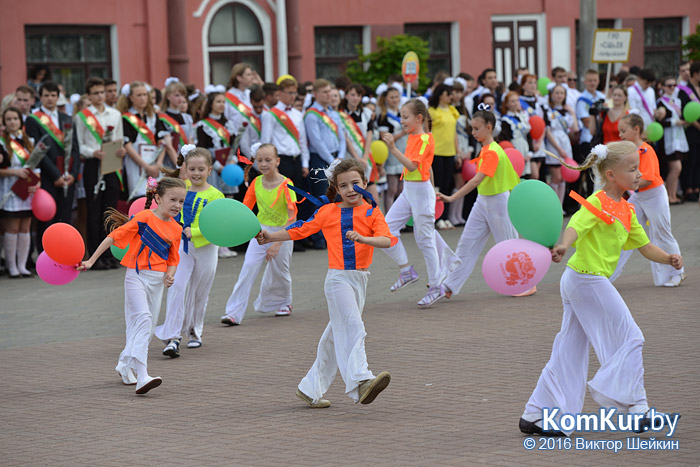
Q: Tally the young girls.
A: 8